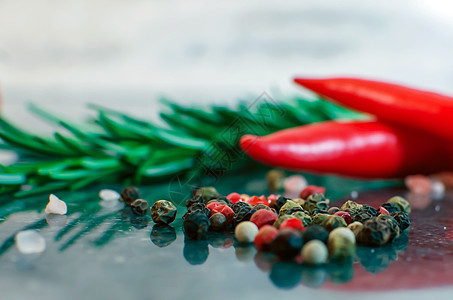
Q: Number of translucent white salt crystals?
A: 3